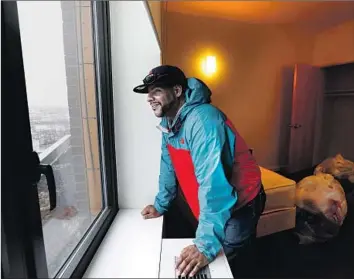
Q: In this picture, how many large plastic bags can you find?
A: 2